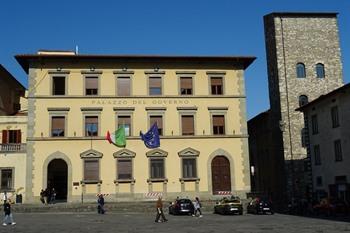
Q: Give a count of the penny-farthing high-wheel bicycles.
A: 0